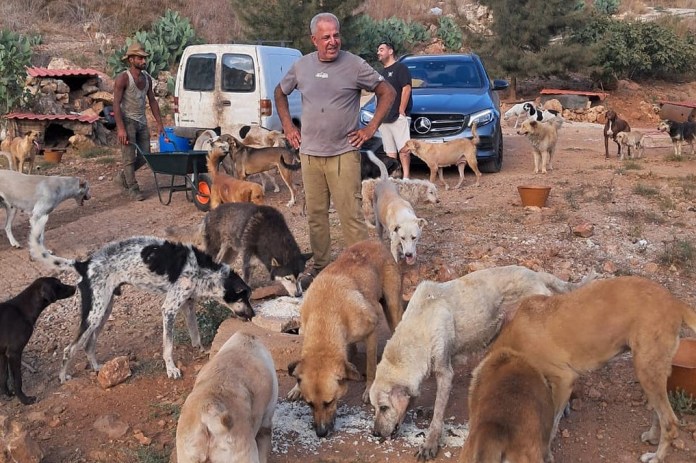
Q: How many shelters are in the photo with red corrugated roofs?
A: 4